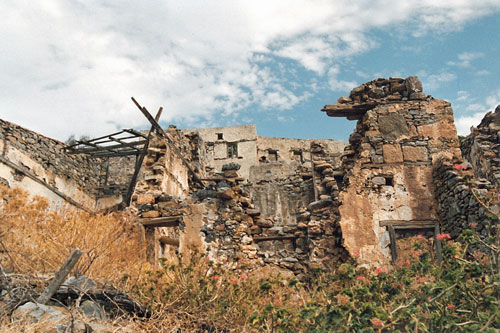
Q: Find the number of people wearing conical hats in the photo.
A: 0